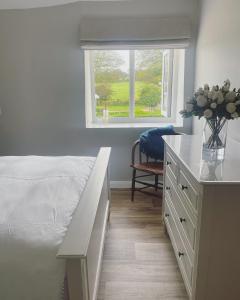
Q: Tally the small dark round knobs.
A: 6